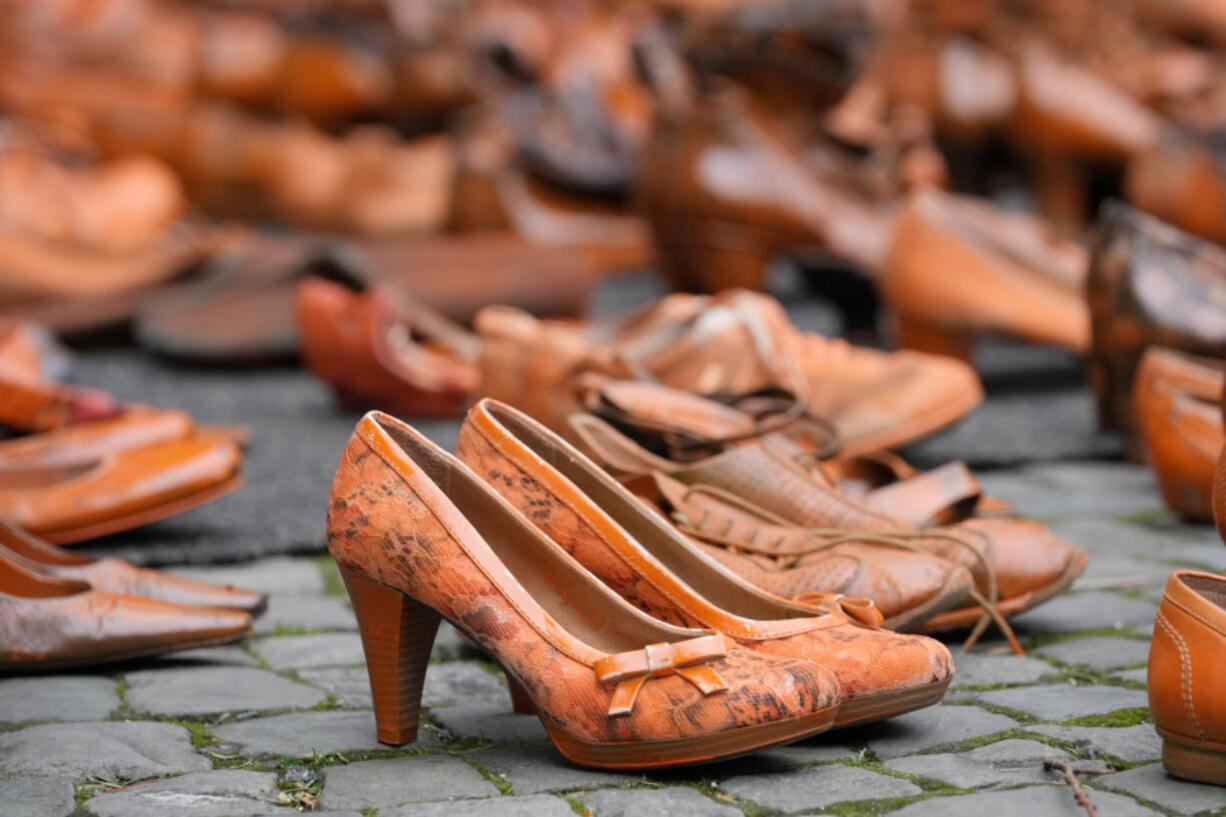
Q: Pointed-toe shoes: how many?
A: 2